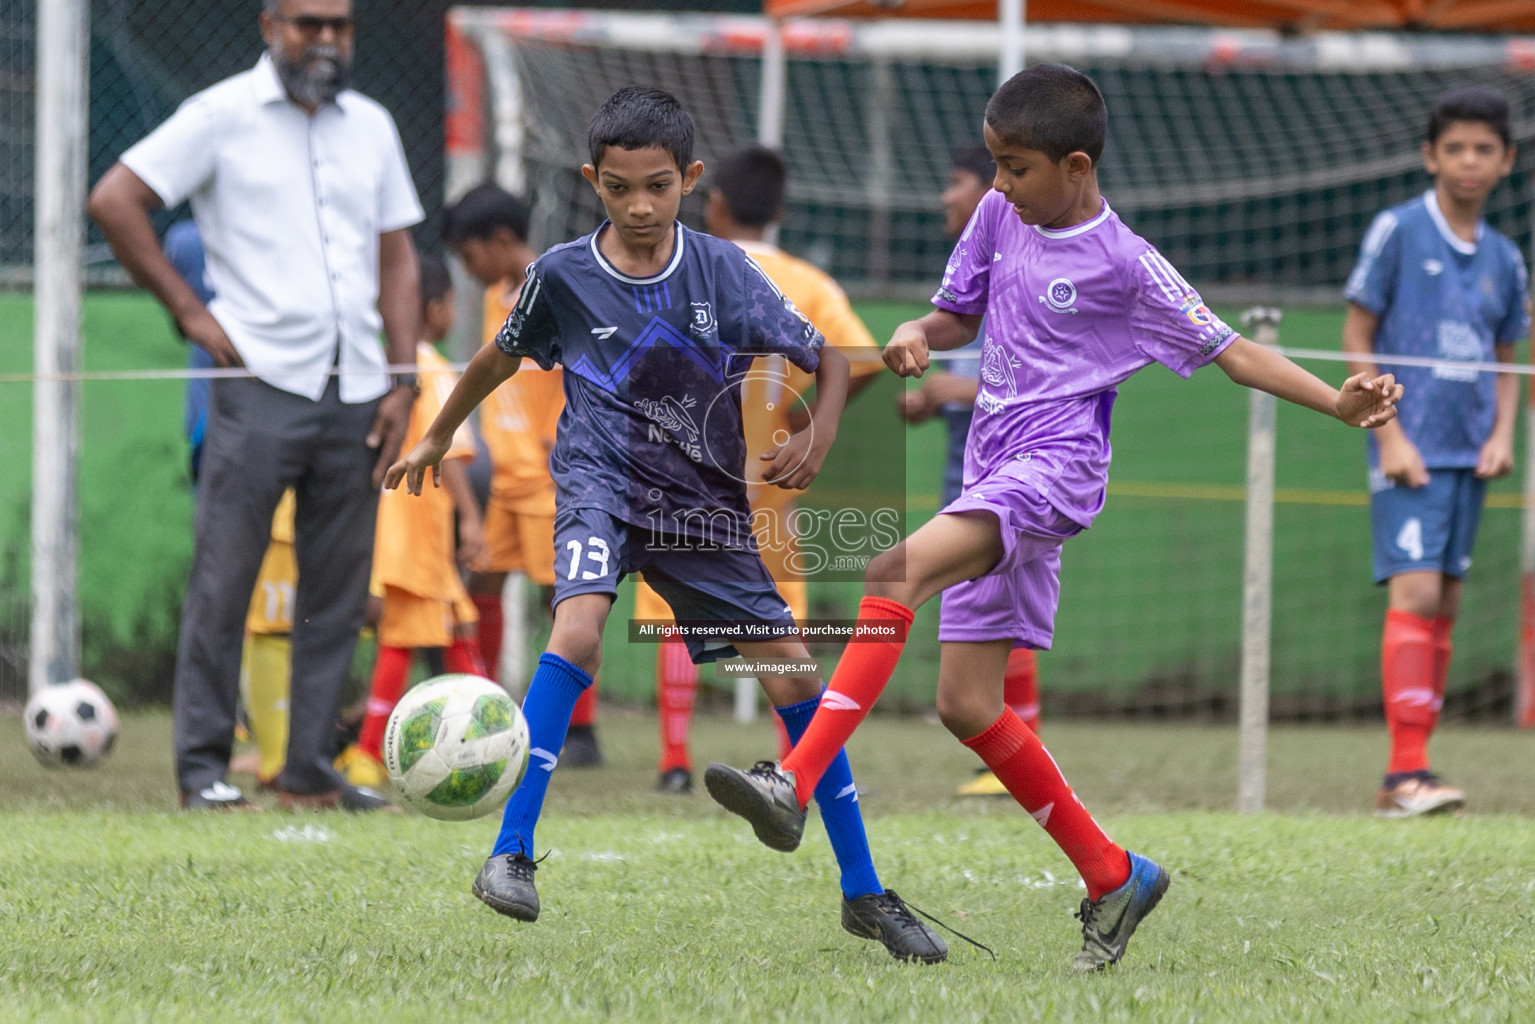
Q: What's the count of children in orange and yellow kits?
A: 4